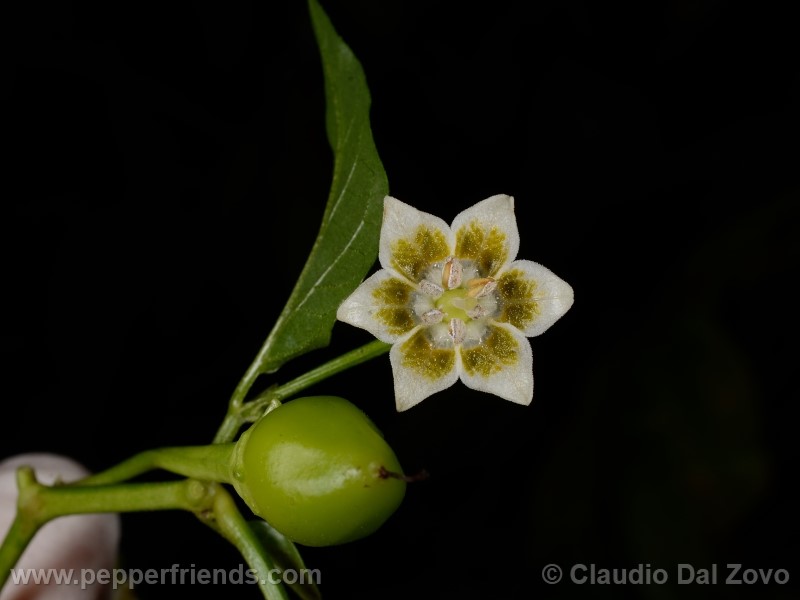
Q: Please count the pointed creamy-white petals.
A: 6